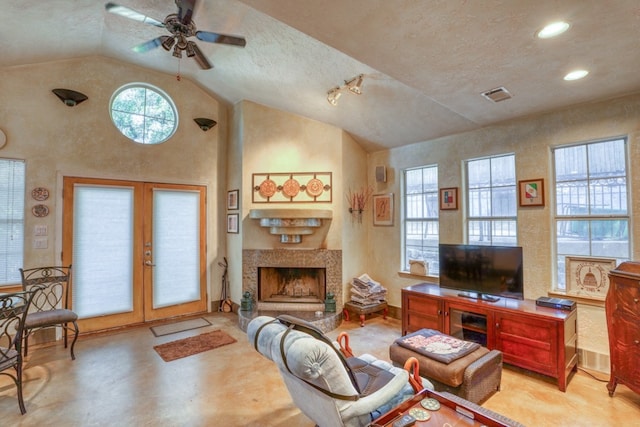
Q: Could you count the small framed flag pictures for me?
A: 2